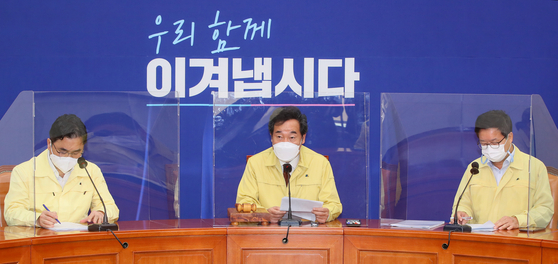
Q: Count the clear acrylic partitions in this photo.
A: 3